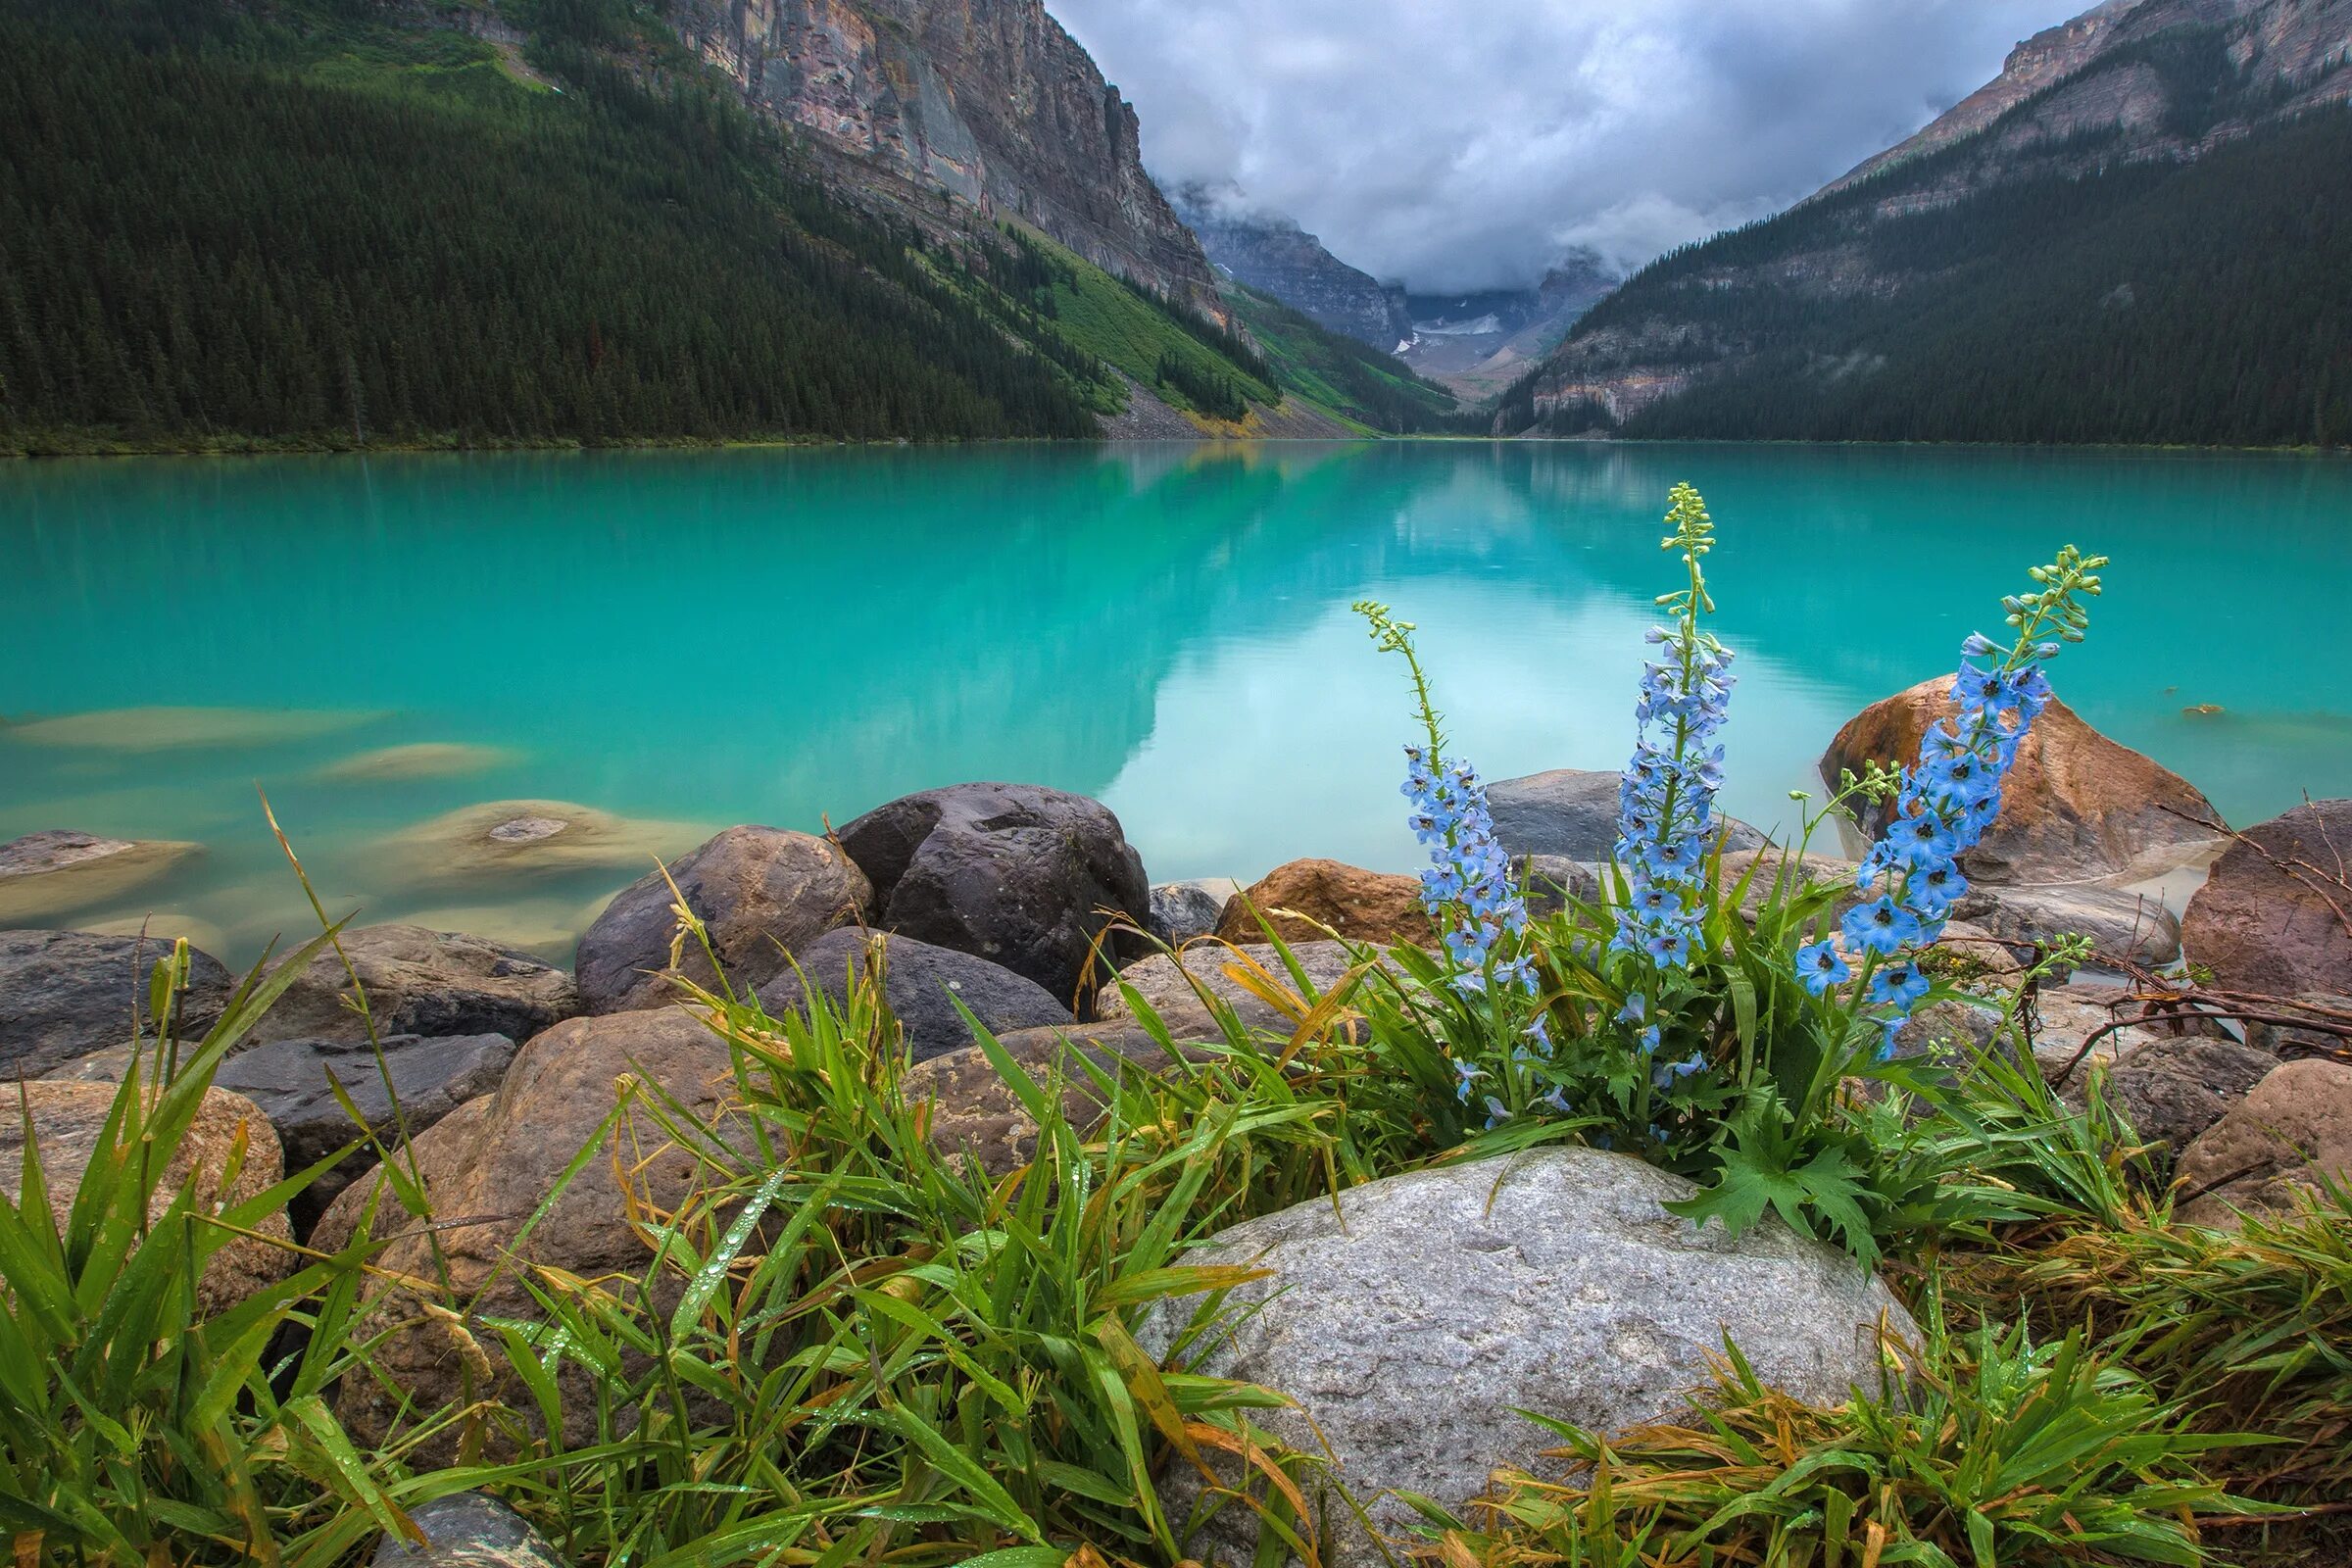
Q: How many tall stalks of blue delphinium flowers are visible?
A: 3